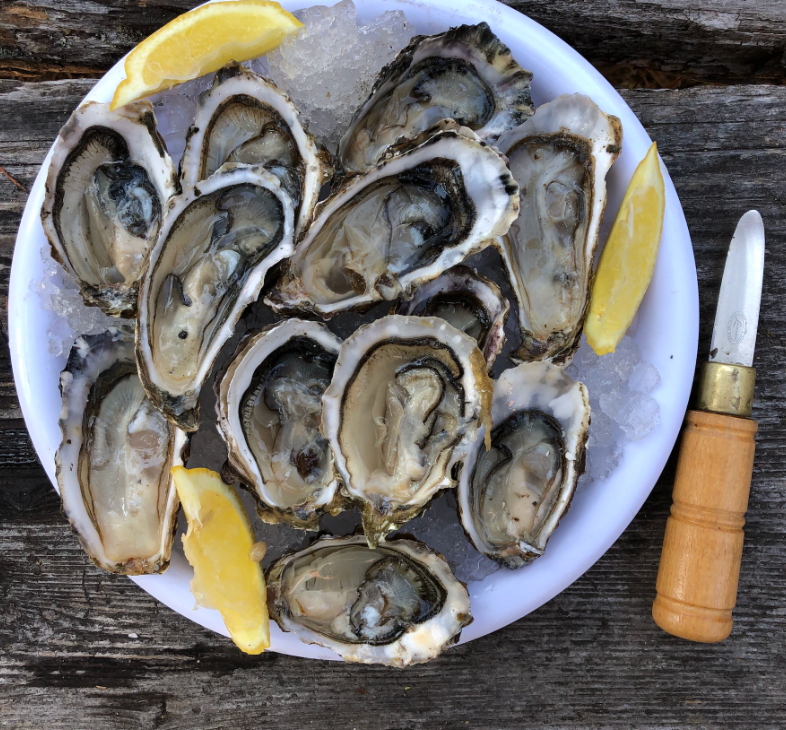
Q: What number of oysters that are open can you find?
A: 12